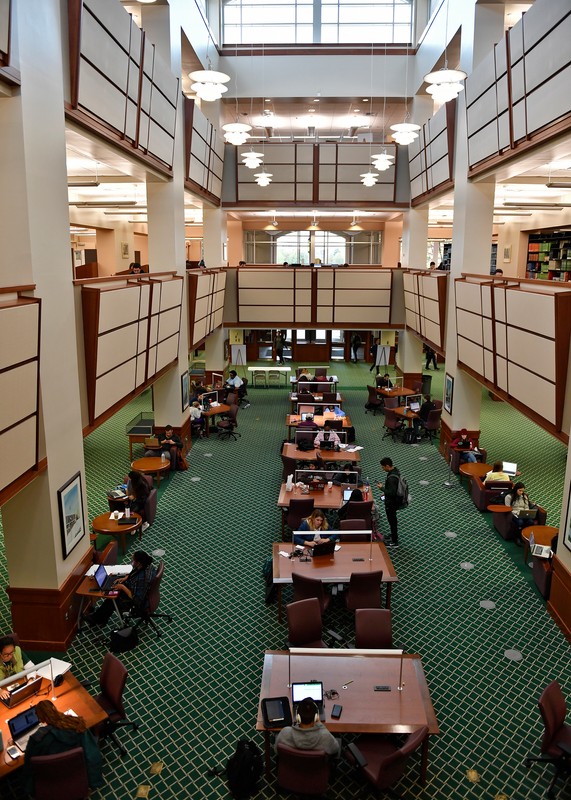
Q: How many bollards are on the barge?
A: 0